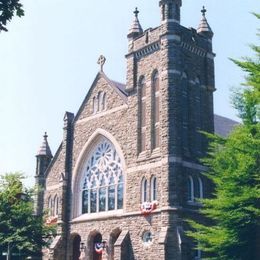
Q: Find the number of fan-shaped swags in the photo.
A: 3